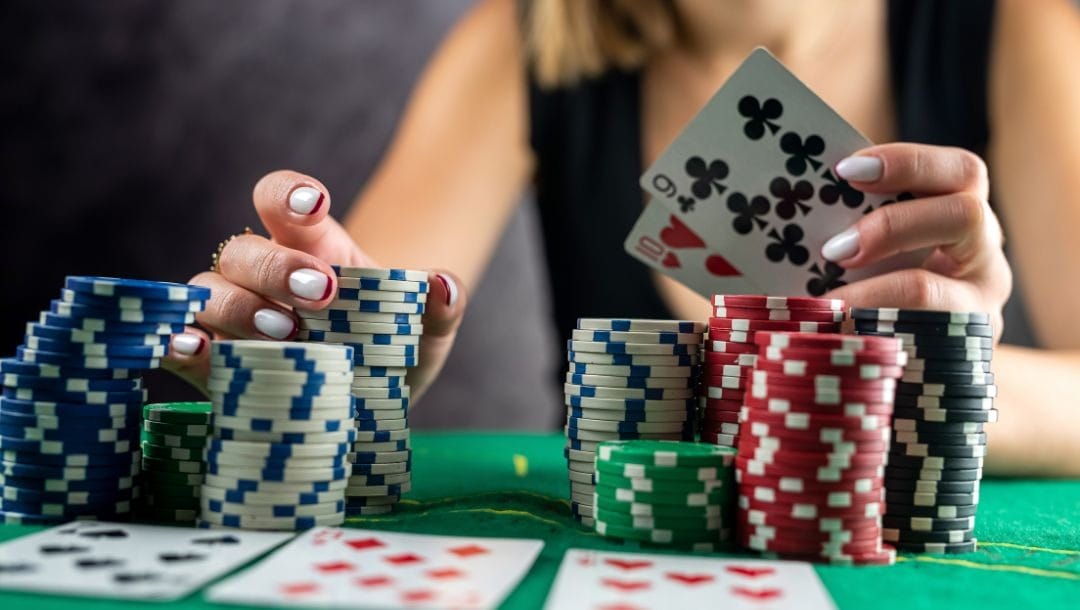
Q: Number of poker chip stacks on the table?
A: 9